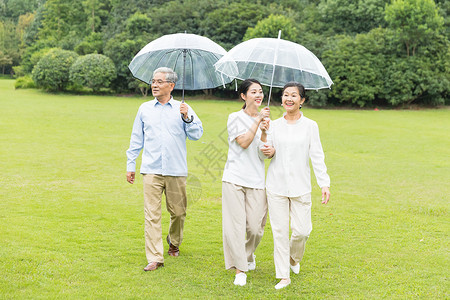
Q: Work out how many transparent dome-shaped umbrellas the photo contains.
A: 2